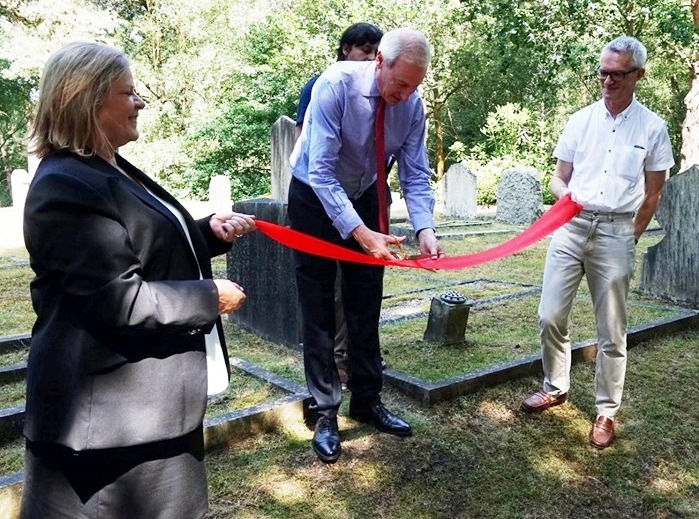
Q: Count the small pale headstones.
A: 4